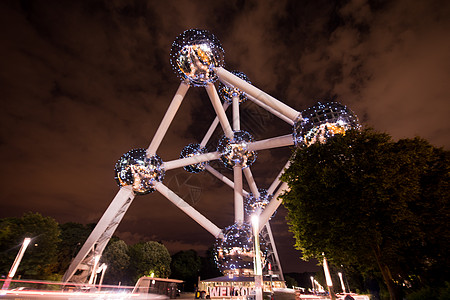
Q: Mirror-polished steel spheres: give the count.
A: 8